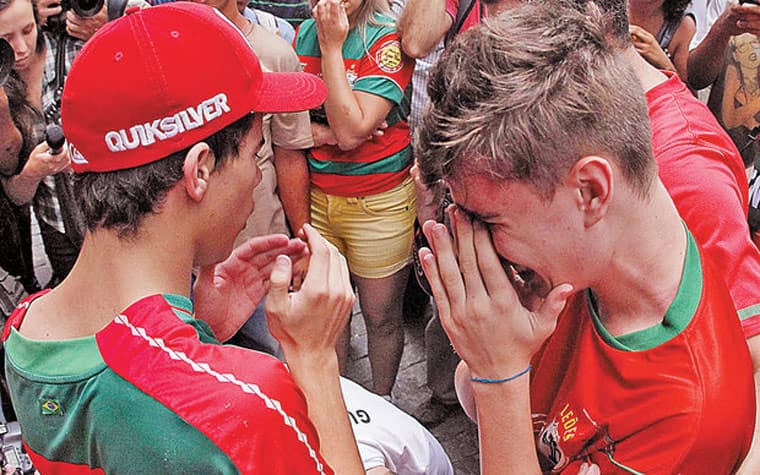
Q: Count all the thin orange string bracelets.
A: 0